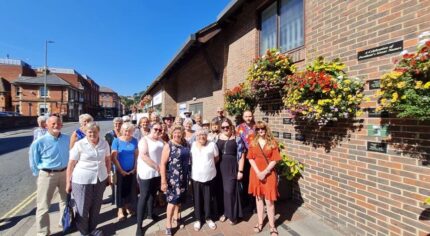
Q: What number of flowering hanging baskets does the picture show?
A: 4